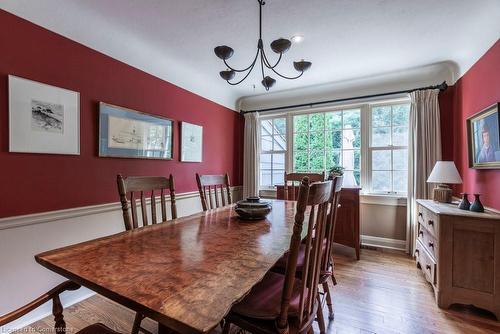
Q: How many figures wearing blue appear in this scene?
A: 1